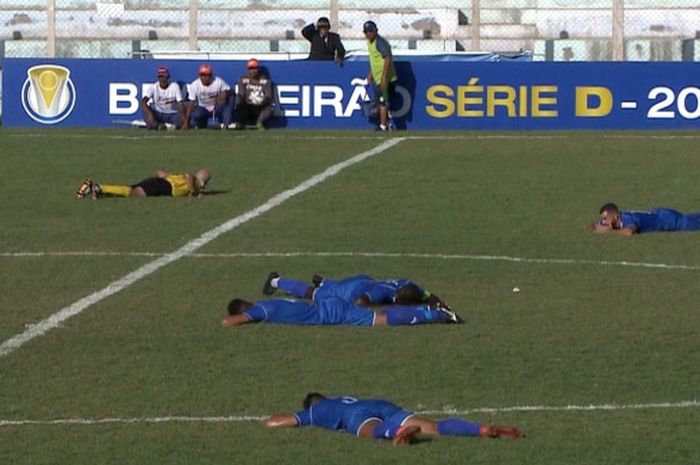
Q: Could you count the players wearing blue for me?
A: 4